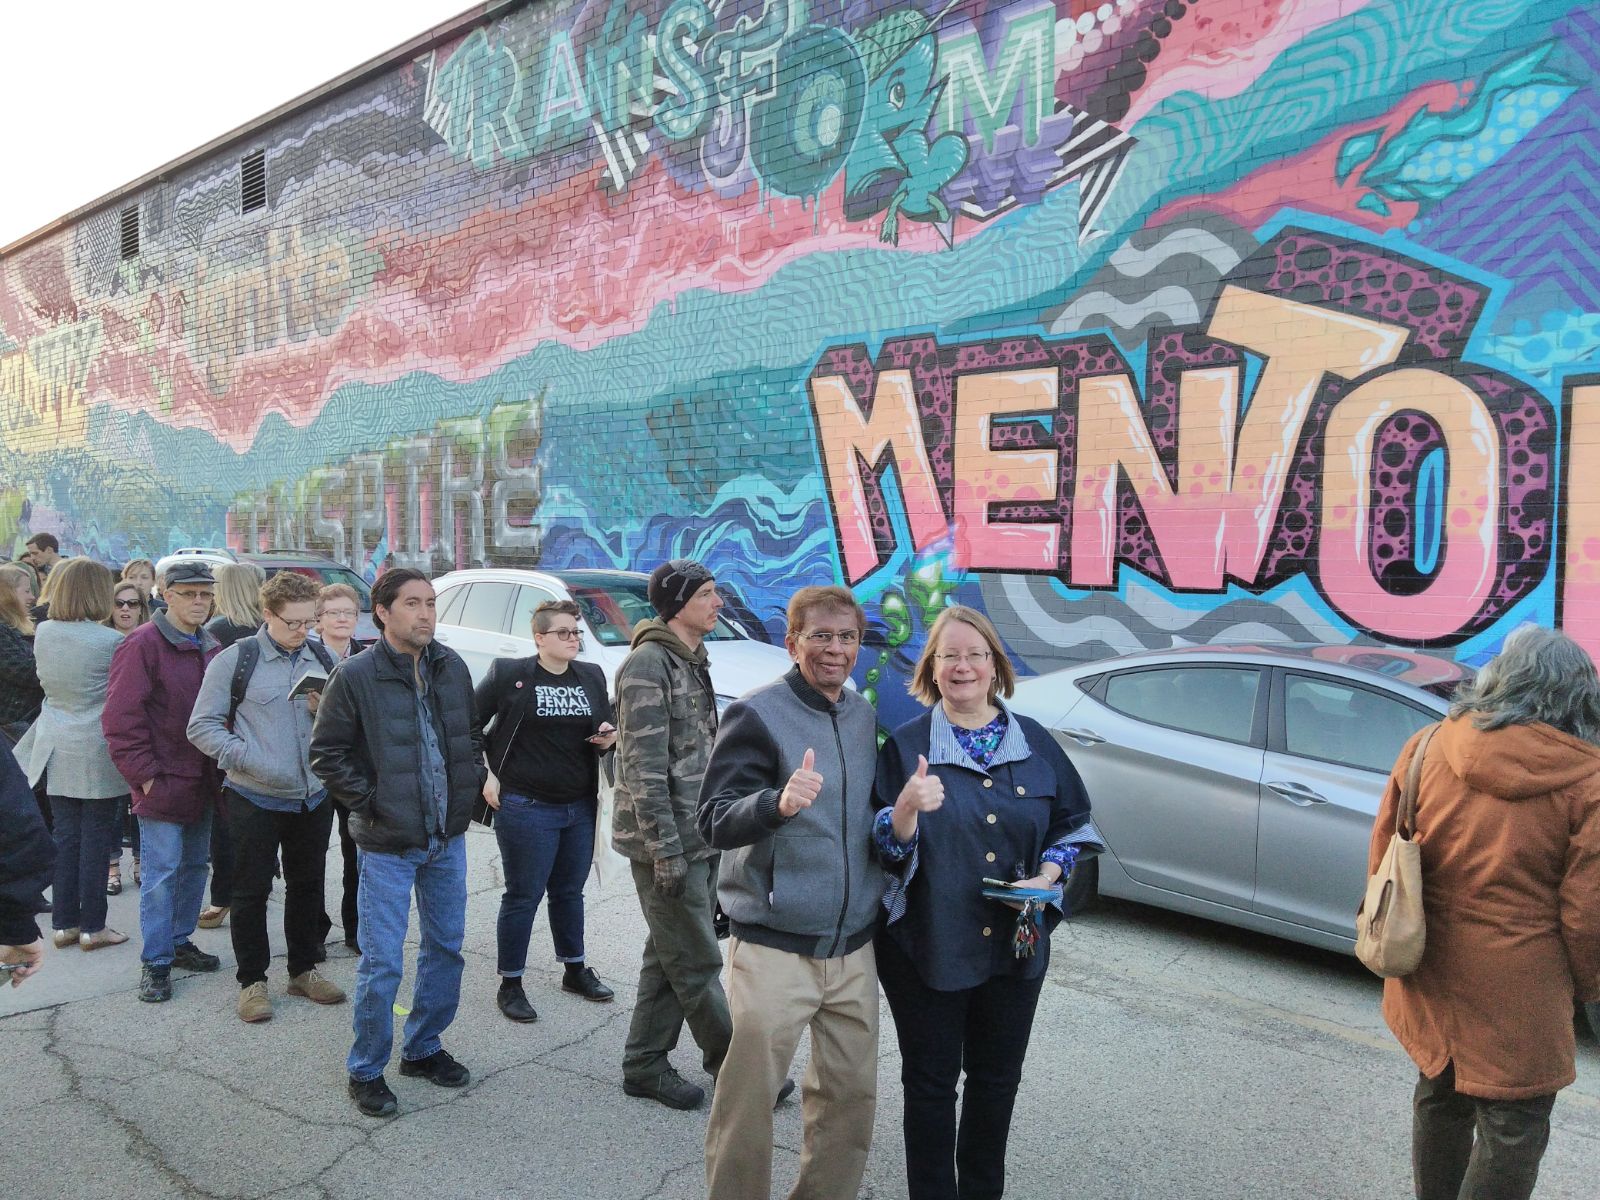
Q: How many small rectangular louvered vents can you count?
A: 2